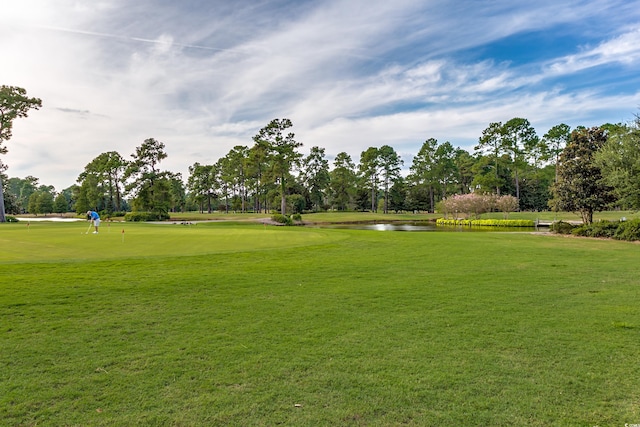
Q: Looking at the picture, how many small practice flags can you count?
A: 4